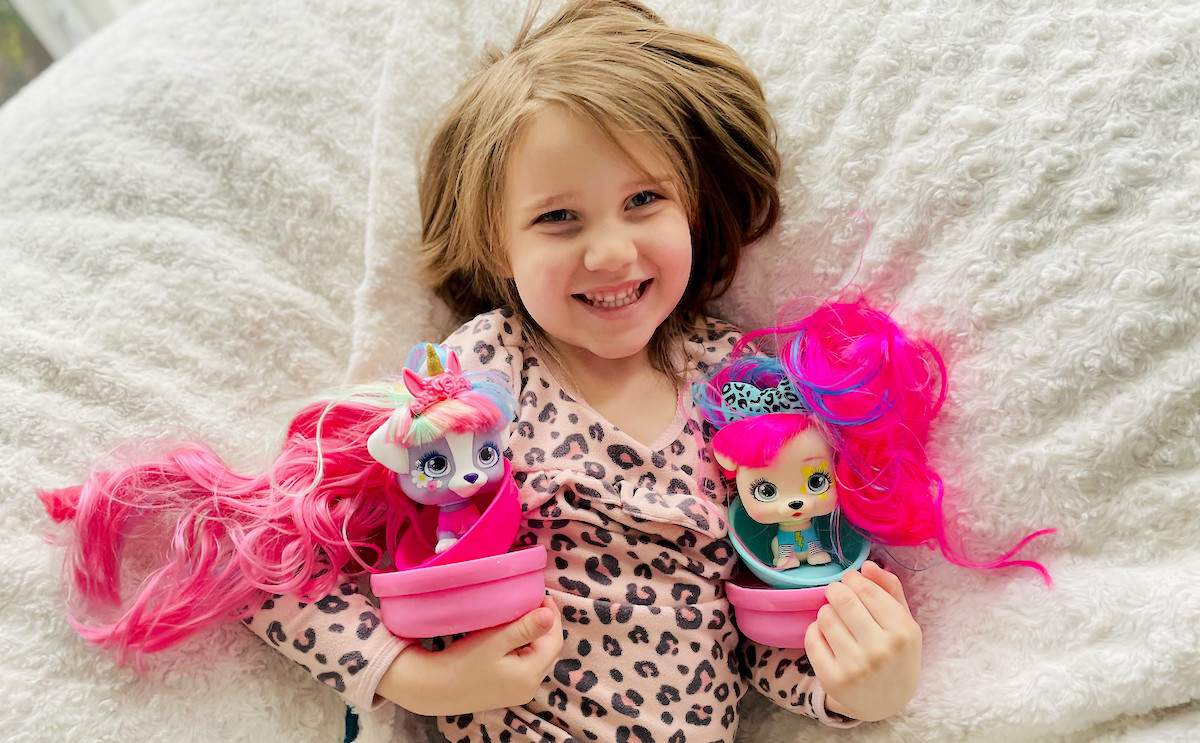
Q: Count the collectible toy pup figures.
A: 2